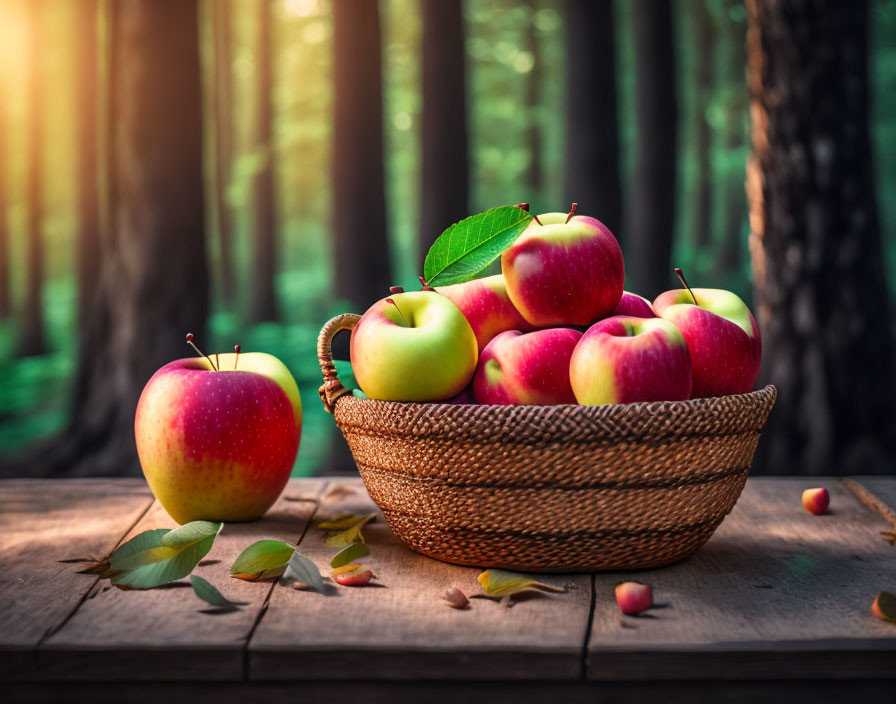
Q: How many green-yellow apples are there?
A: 1